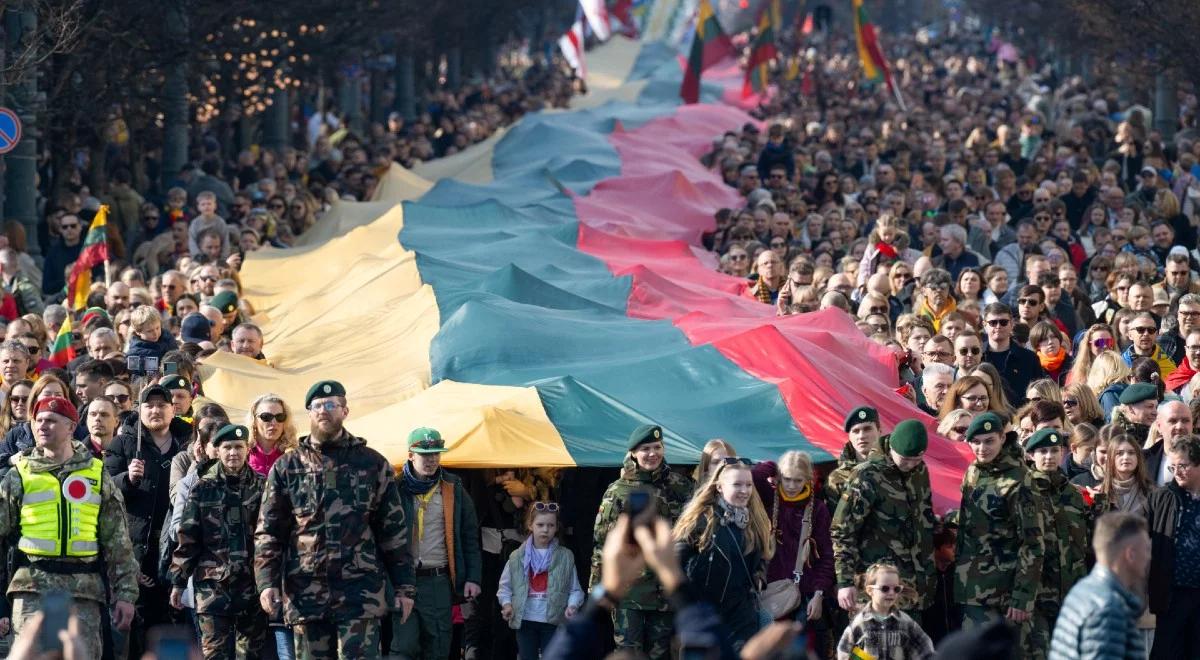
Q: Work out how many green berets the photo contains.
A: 10